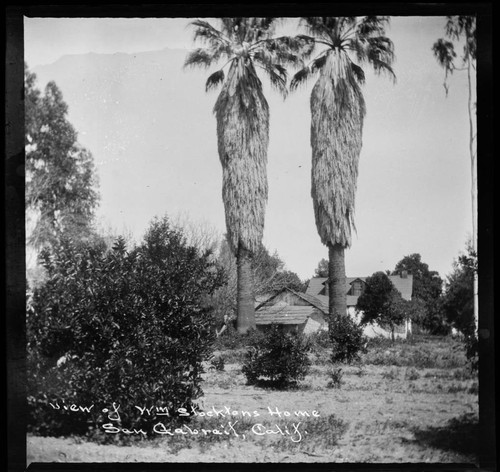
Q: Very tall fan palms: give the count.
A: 2